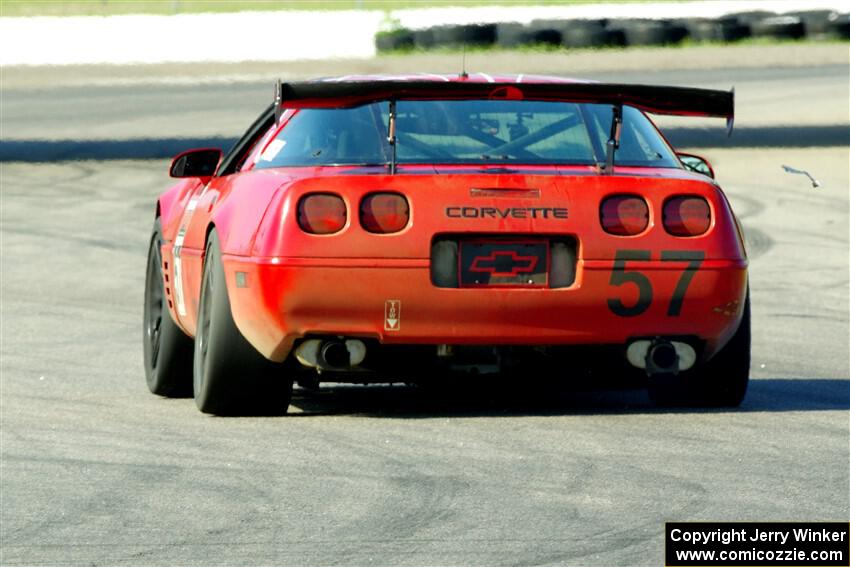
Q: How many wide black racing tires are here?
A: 3